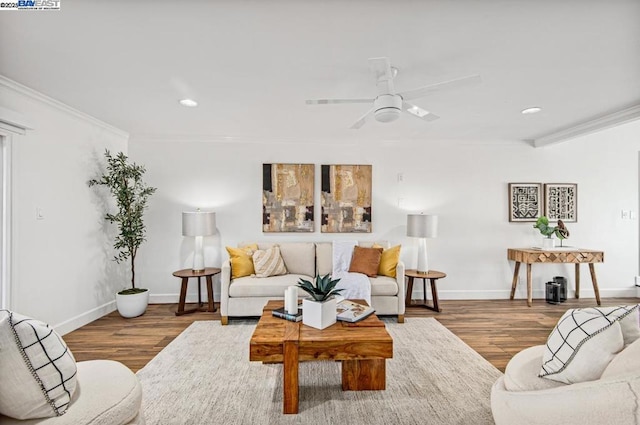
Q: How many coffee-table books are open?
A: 1